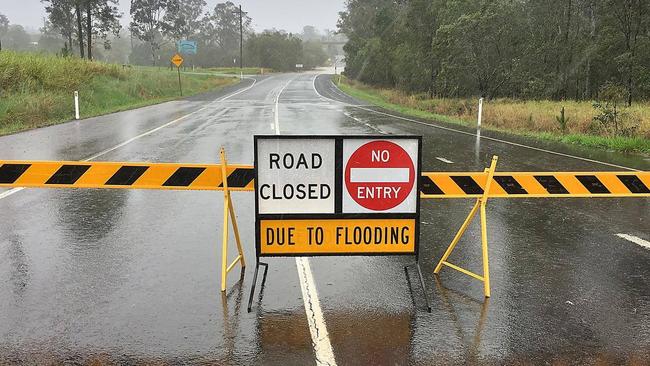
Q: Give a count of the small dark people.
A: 0